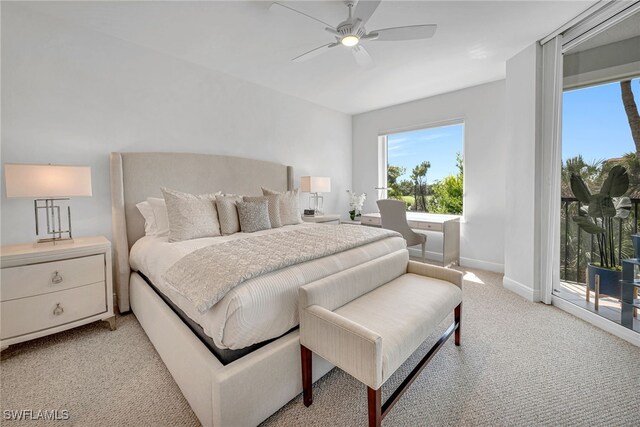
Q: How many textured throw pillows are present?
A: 5